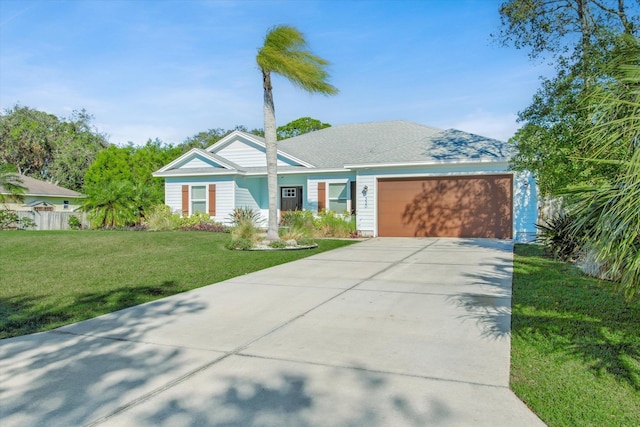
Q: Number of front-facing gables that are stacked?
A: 2